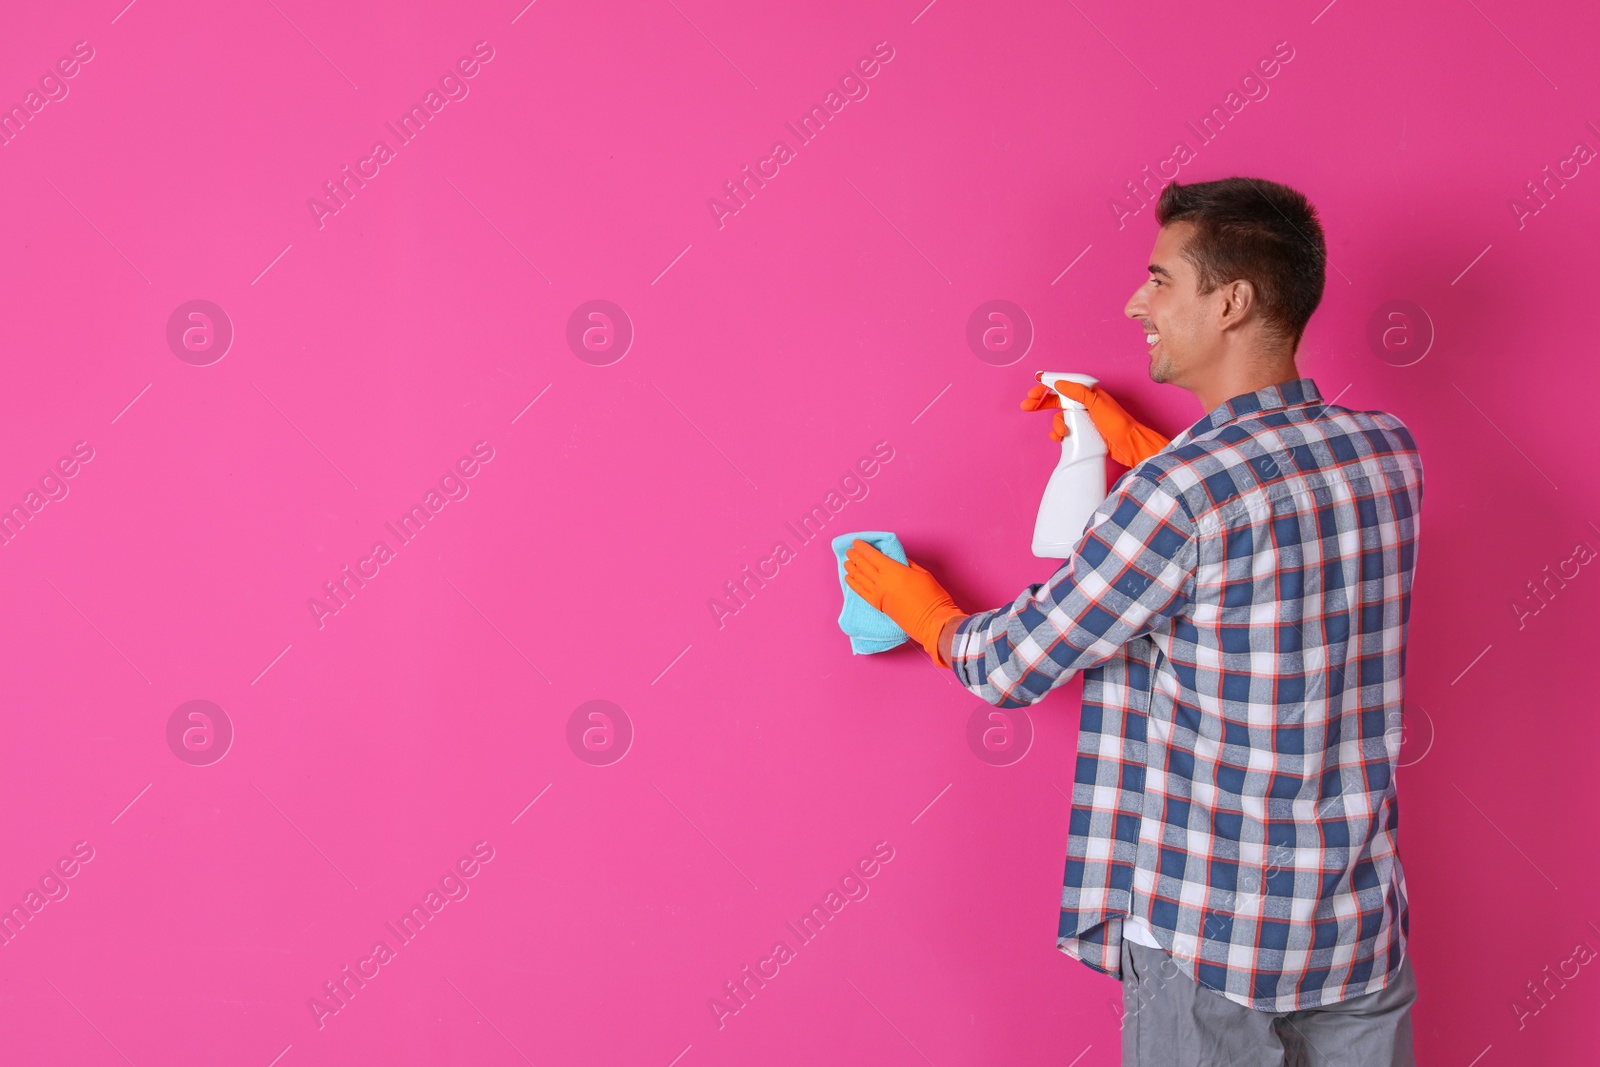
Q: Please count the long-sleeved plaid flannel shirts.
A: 1